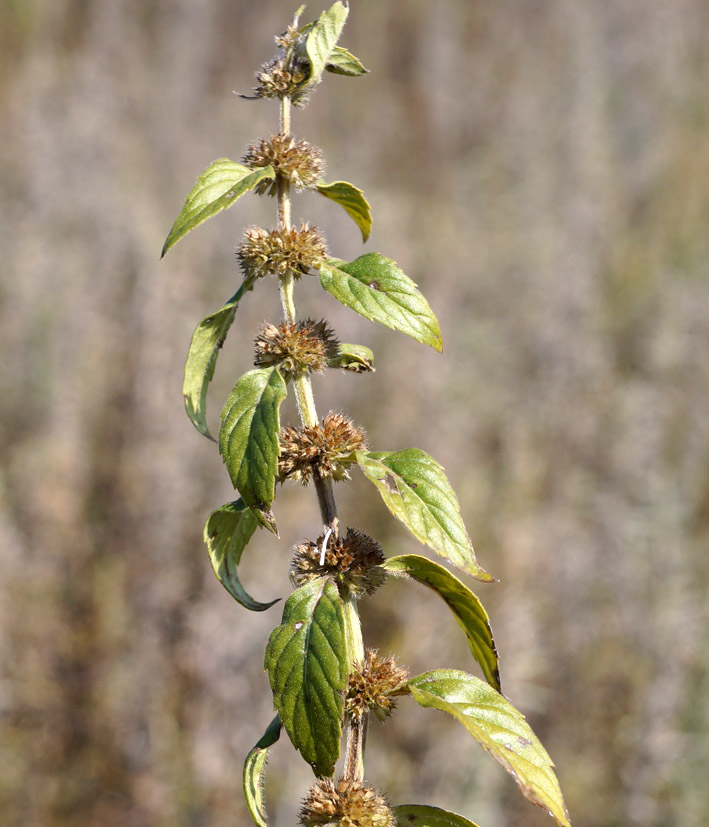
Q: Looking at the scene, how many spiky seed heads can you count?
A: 8